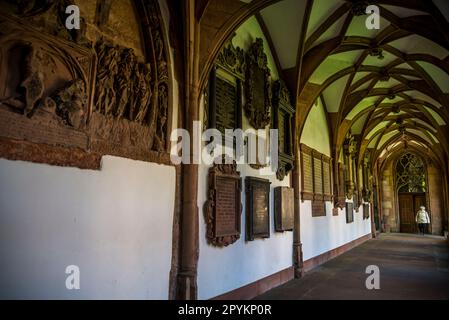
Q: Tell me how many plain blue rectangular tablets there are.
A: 0